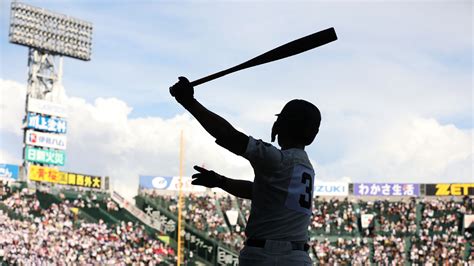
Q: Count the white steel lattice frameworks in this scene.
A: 1